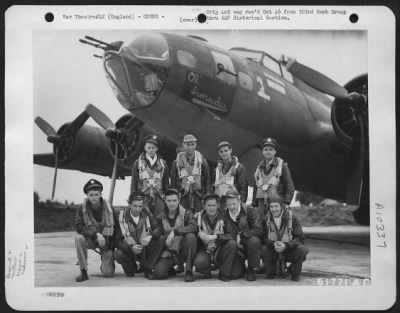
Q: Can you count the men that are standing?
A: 4